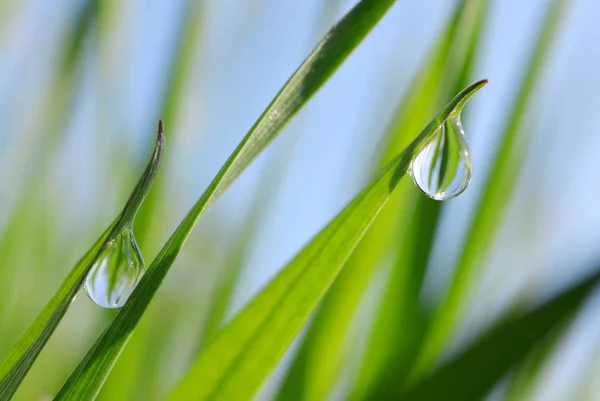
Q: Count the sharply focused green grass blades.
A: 3